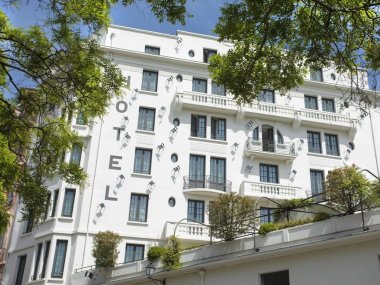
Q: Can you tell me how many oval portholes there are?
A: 8